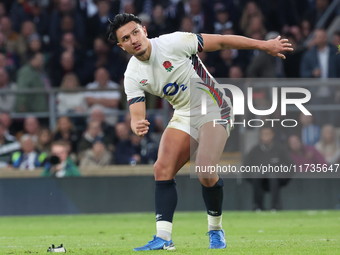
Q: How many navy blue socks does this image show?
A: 2